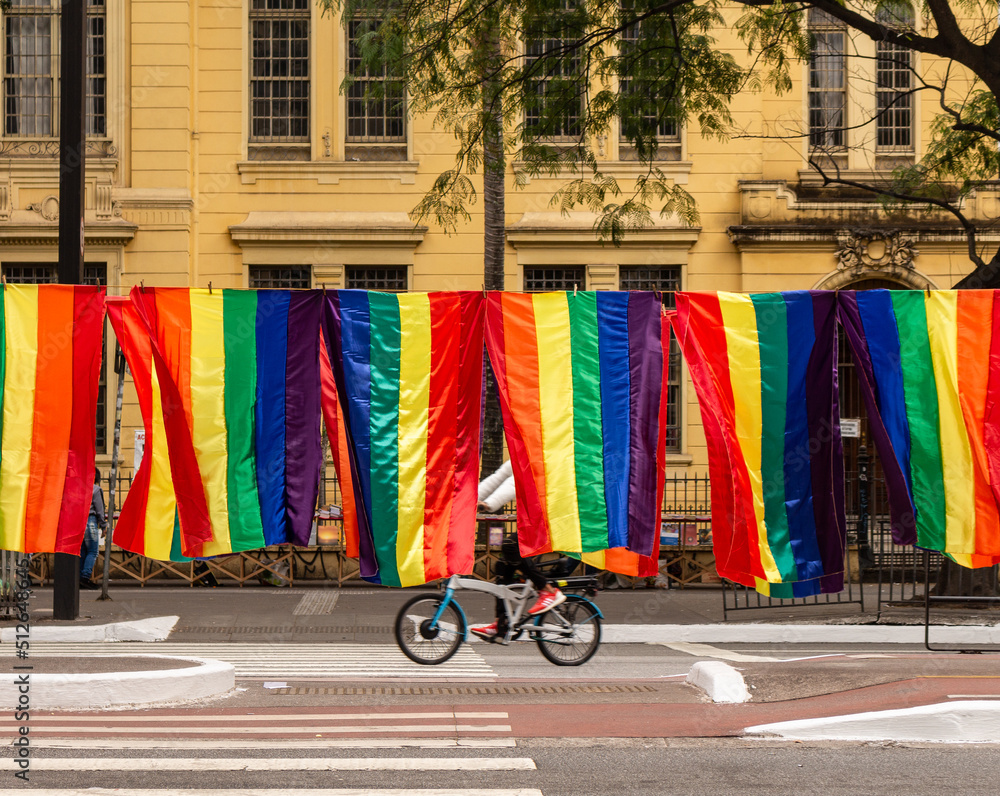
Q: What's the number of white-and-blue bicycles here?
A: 1